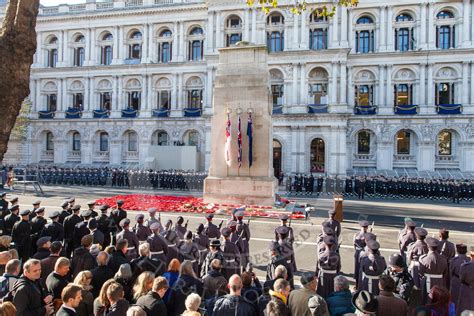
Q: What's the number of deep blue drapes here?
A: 11